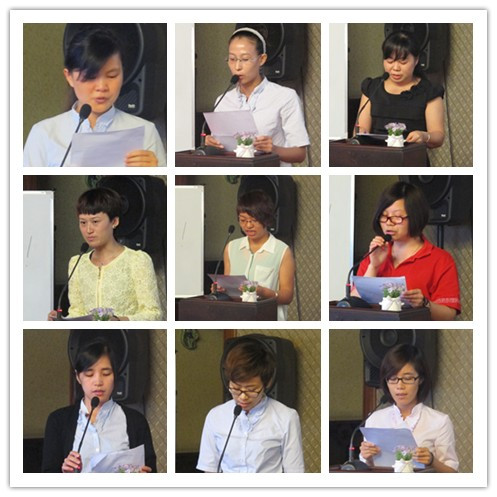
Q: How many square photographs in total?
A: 9